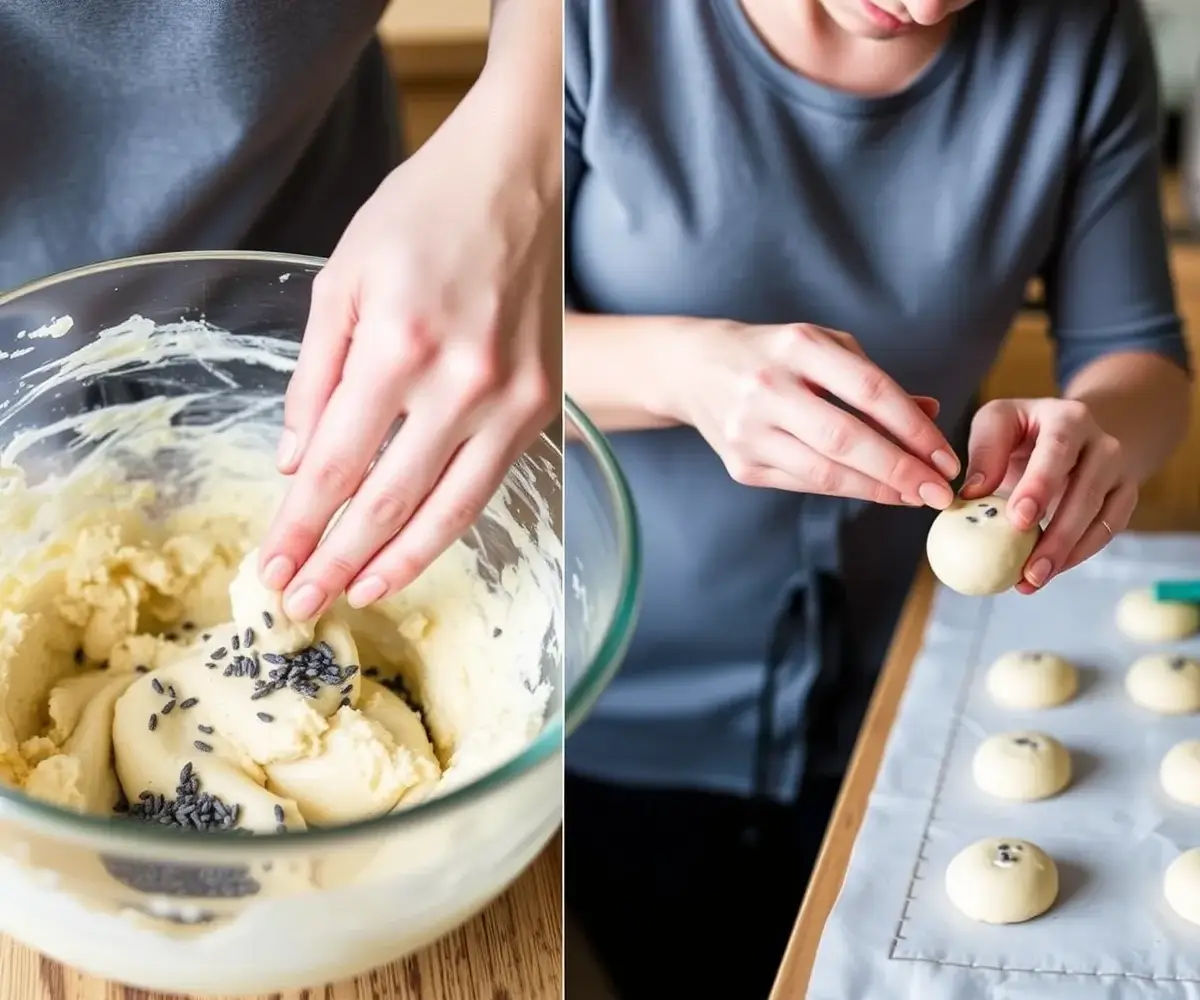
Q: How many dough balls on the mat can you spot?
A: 7